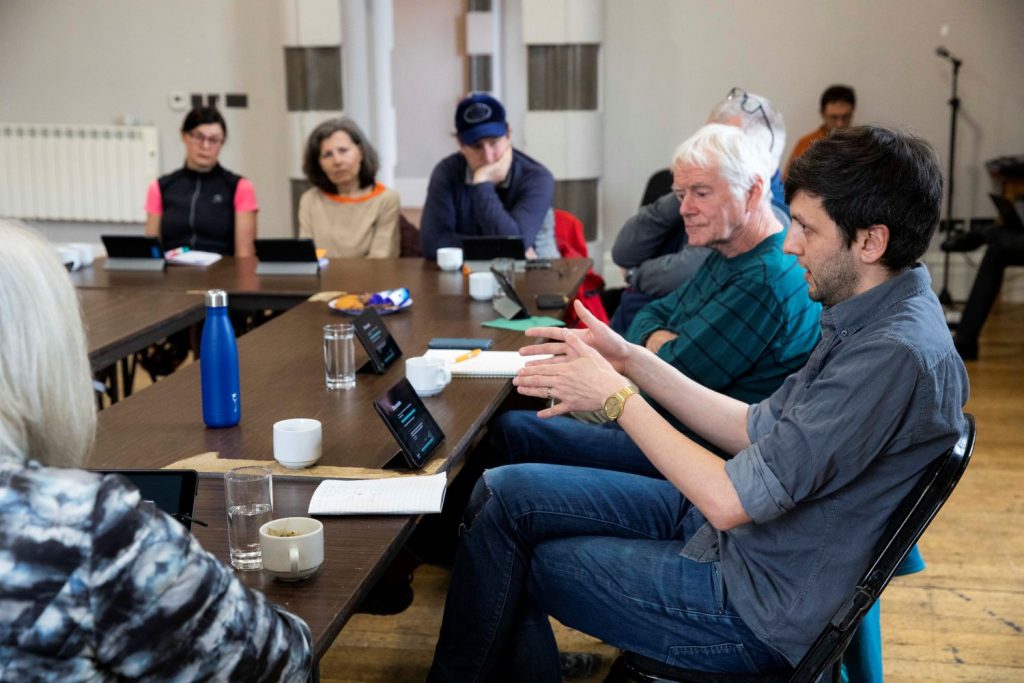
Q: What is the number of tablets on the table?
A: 7